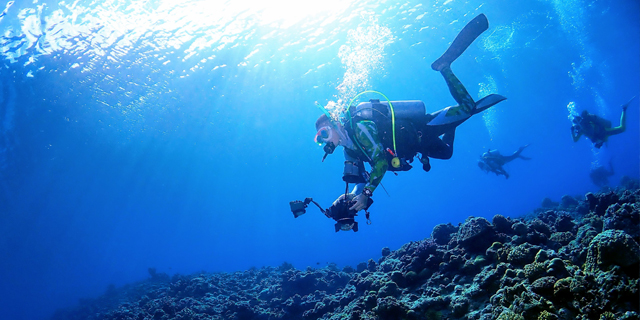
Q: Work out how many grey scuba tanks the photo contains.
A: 1